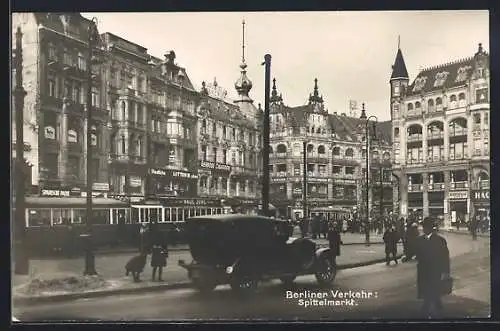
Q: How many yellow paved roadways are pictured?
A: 0